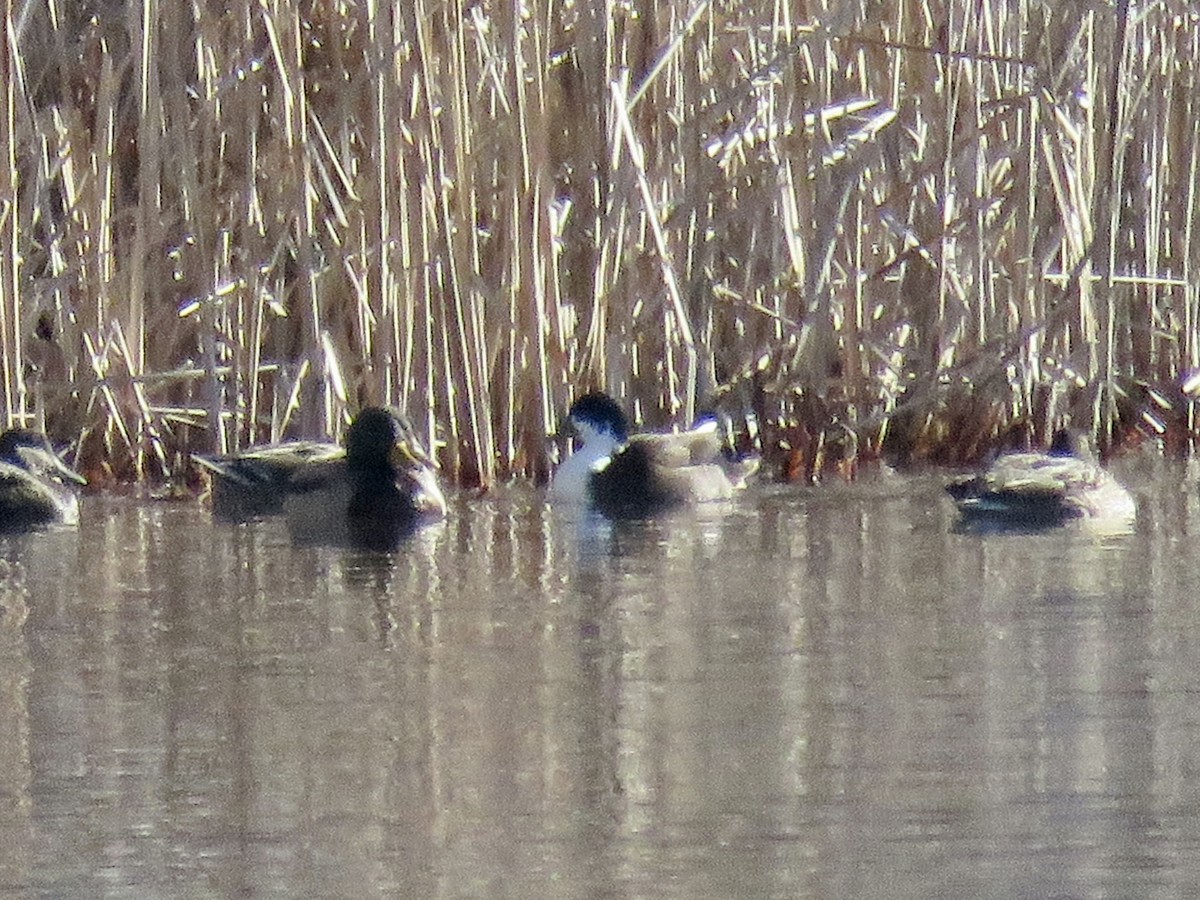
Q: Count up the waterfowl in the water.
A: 4